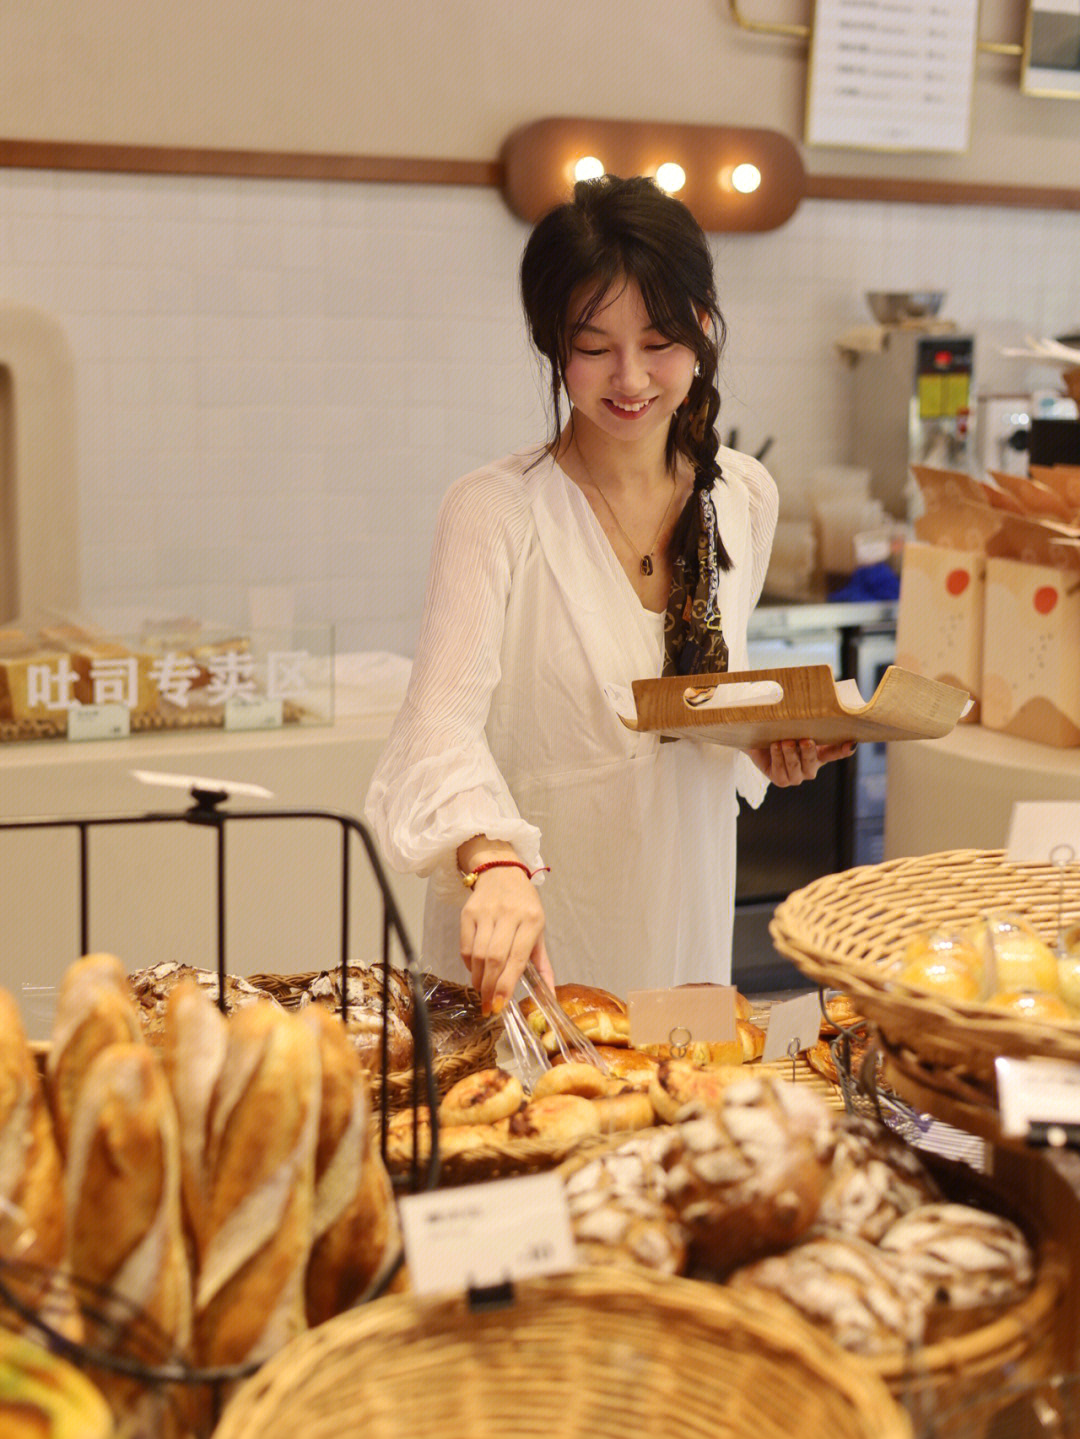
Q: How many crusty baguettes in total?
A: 6